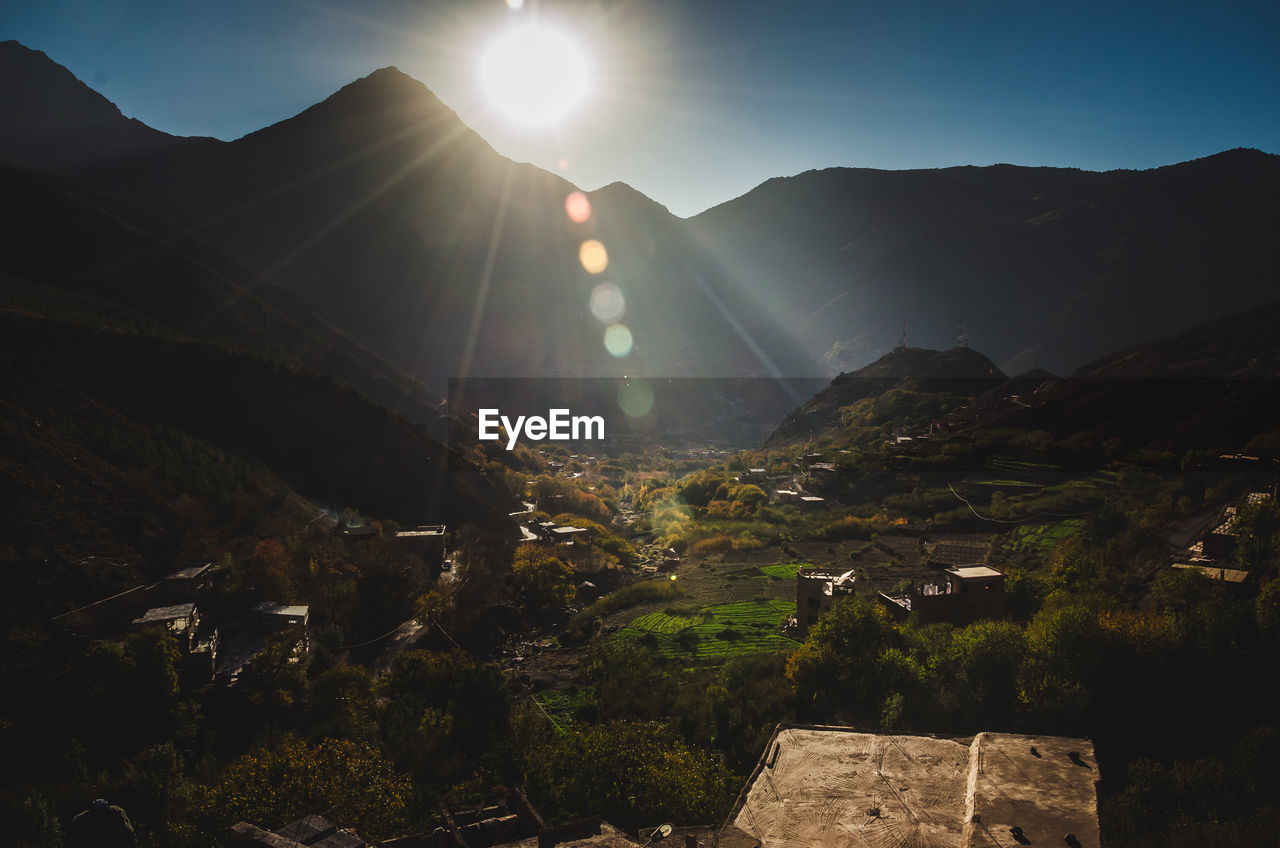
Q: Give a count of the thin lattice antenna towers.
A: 2